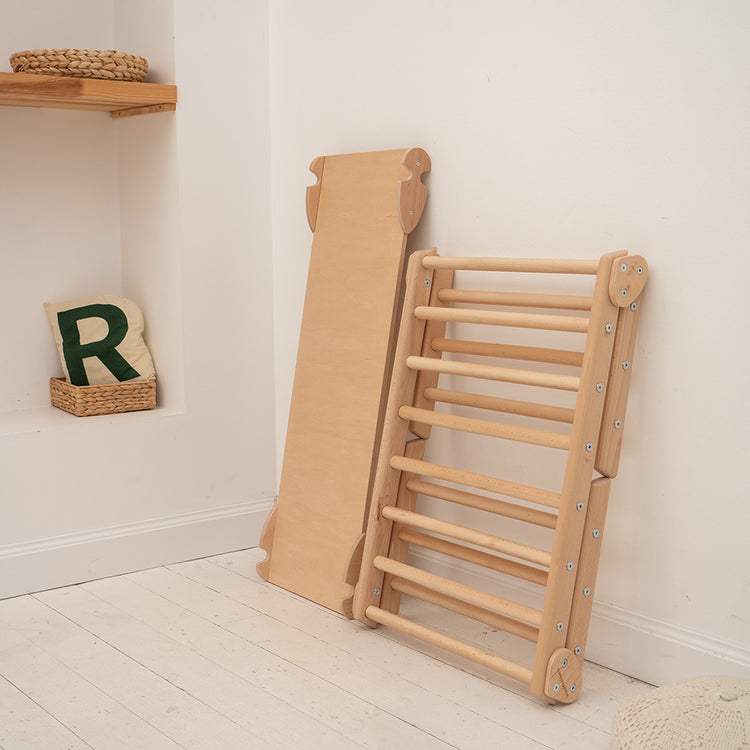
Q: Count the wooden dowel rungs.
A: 14